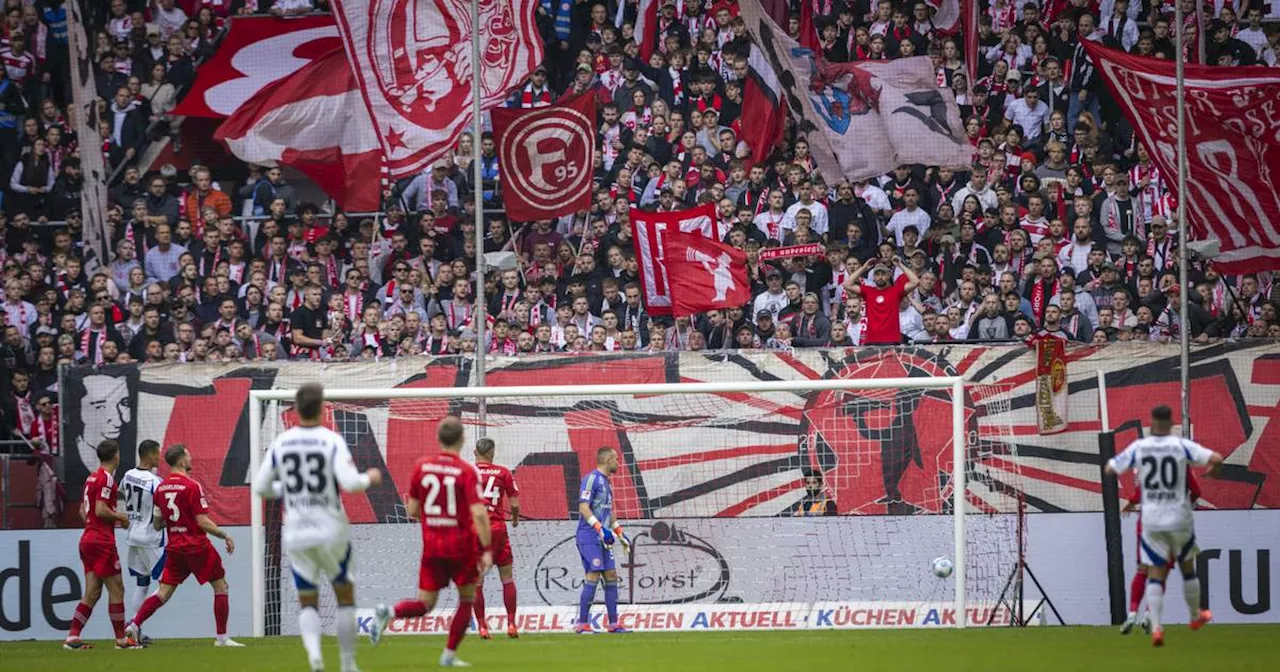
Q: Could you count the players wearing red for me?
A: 5